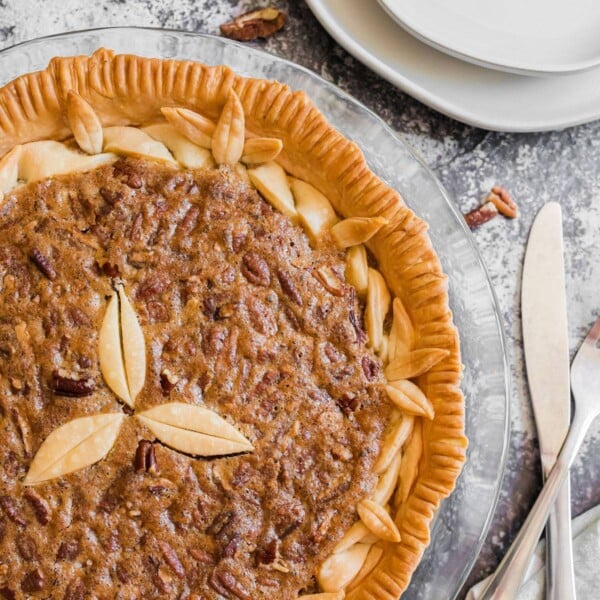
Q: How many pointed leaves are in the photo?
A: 12